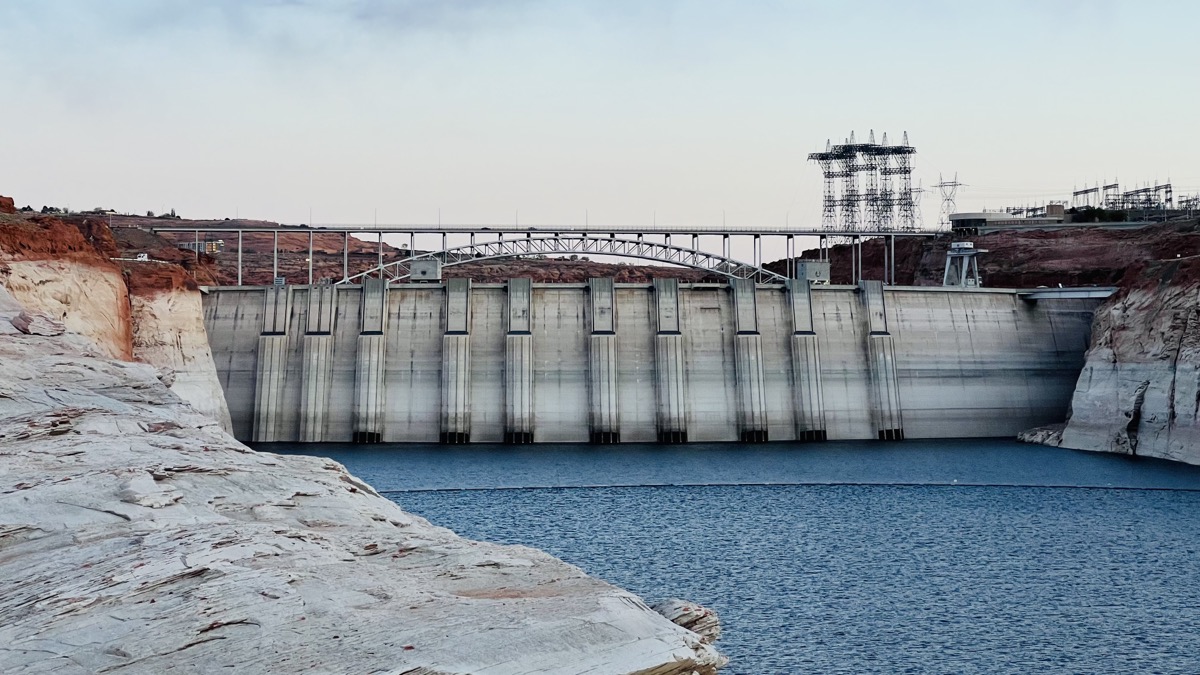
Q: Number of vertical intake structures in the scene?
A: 10